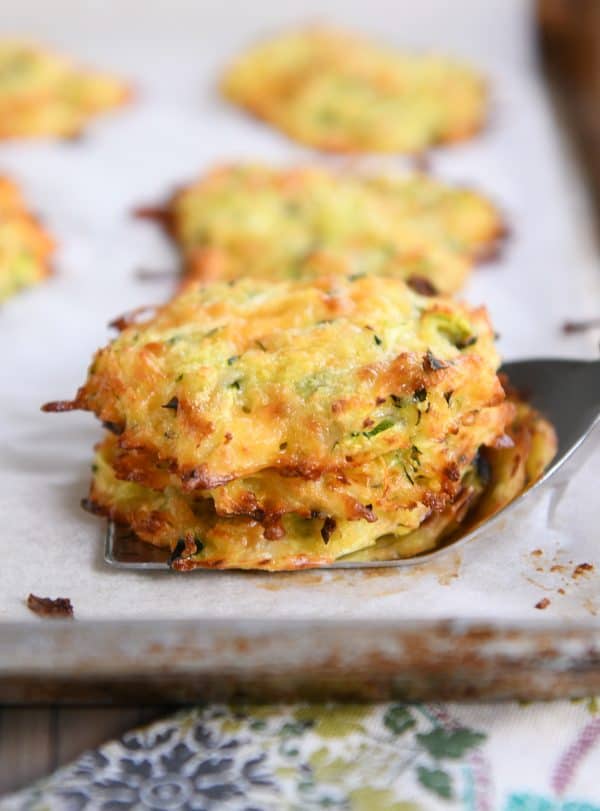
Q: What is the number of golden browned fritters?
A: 7